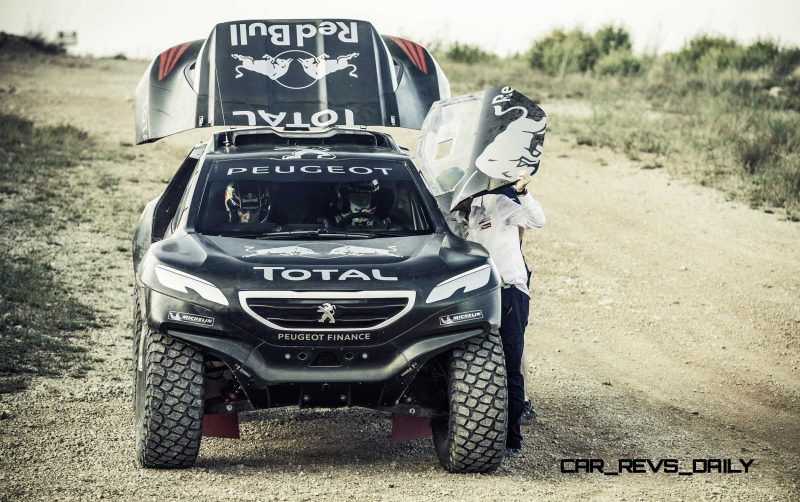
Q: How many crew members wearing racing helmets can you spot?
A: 2